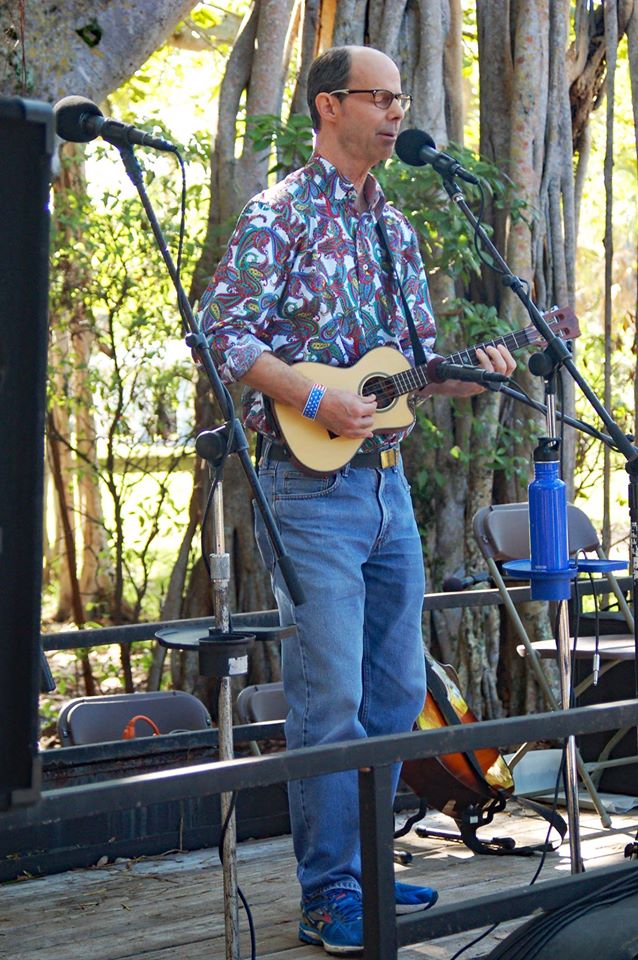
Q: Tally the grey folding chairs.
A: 3